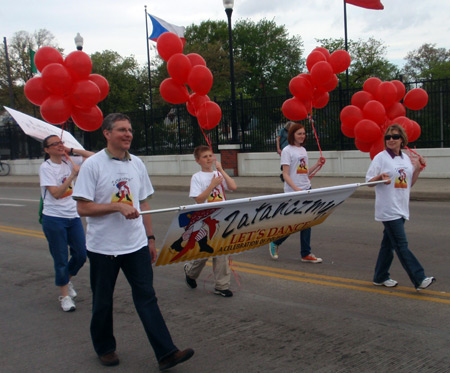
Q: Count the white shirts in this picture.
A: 5